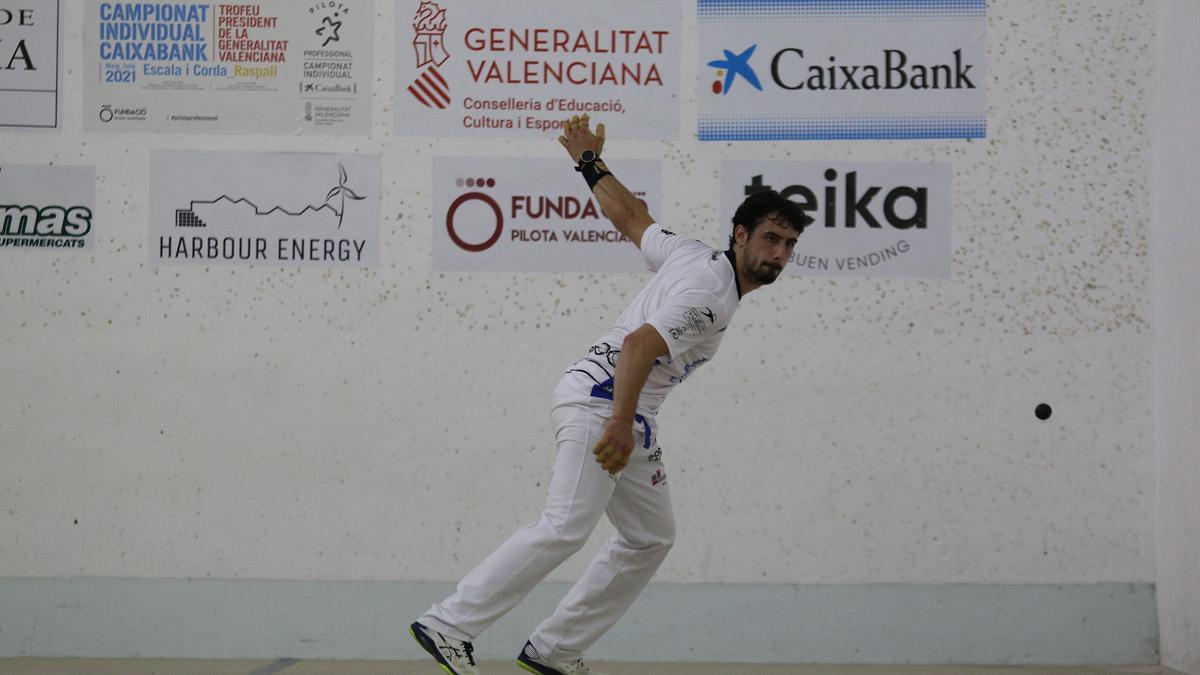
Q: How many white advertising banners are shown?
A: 8